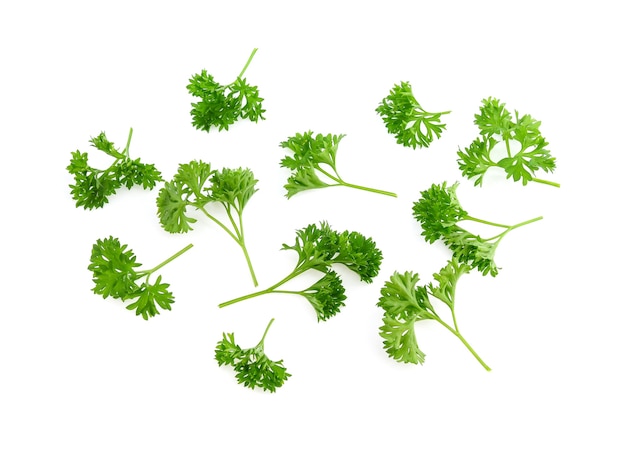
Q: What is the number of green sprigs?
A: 11